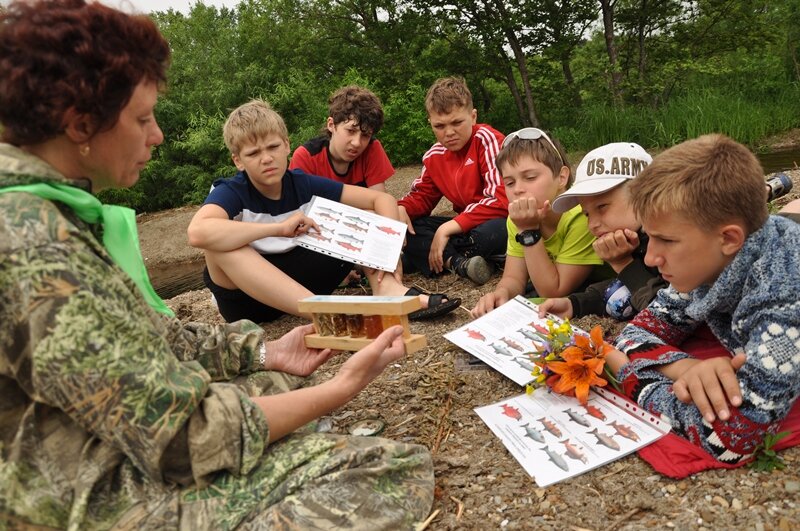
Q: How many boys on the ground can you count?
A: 6